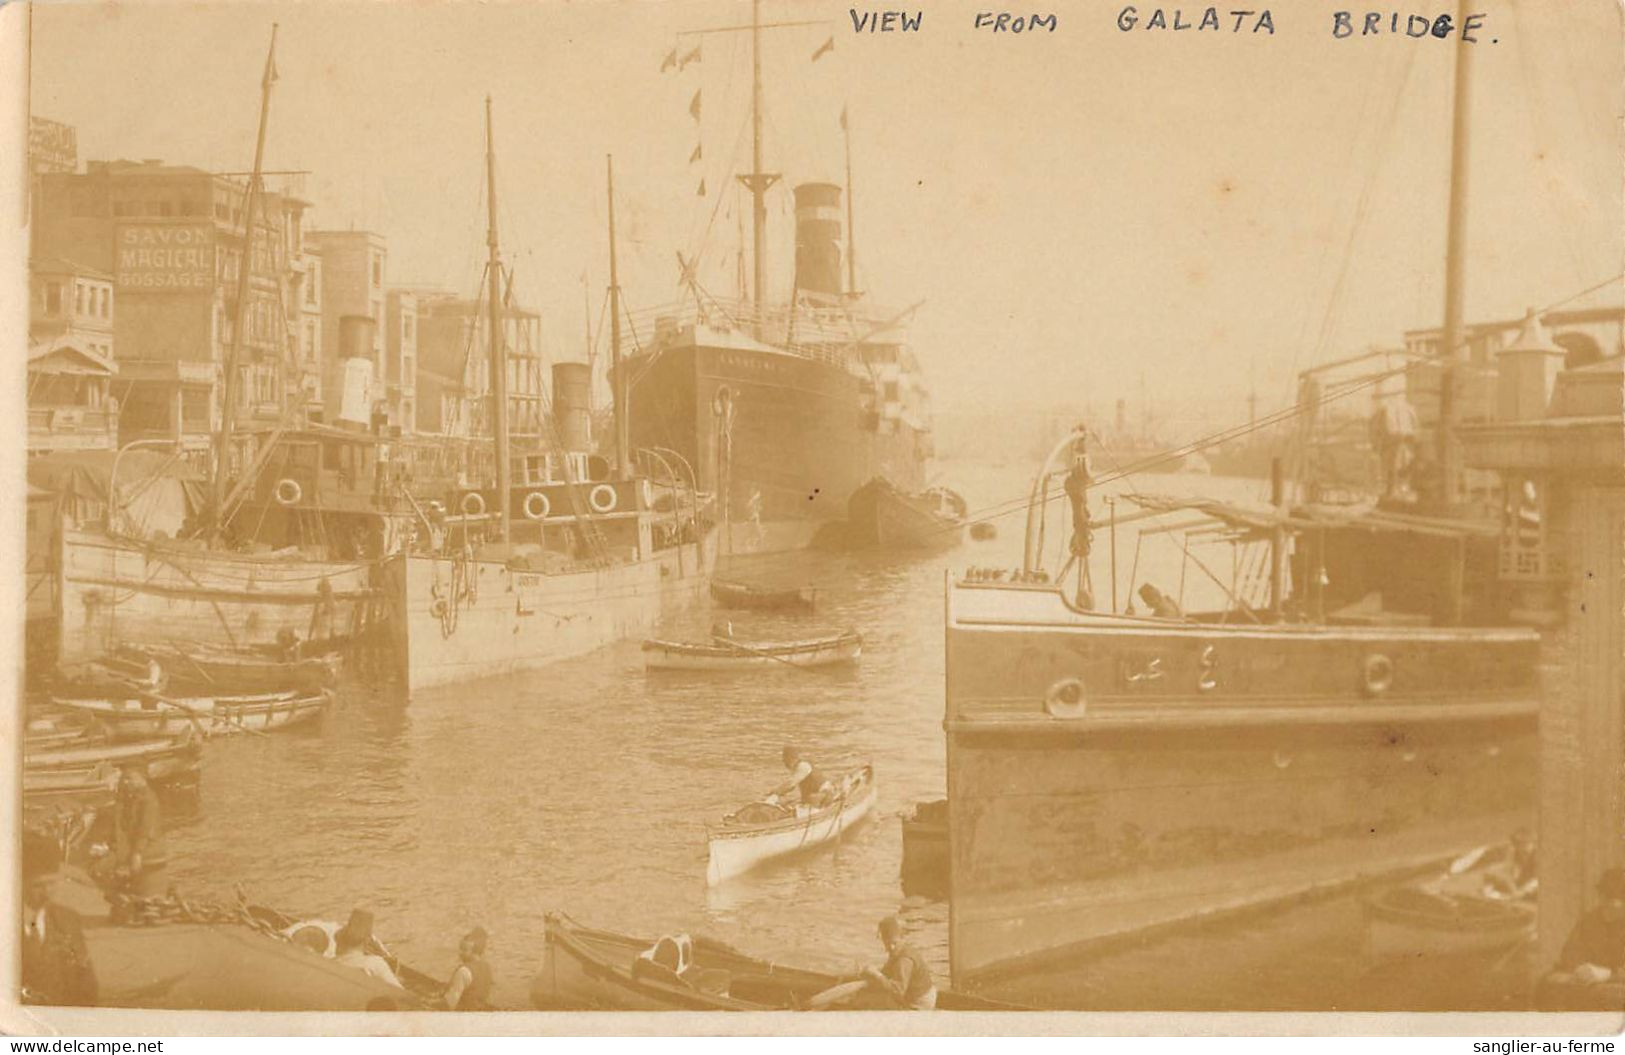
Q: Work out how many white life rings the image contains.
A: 4